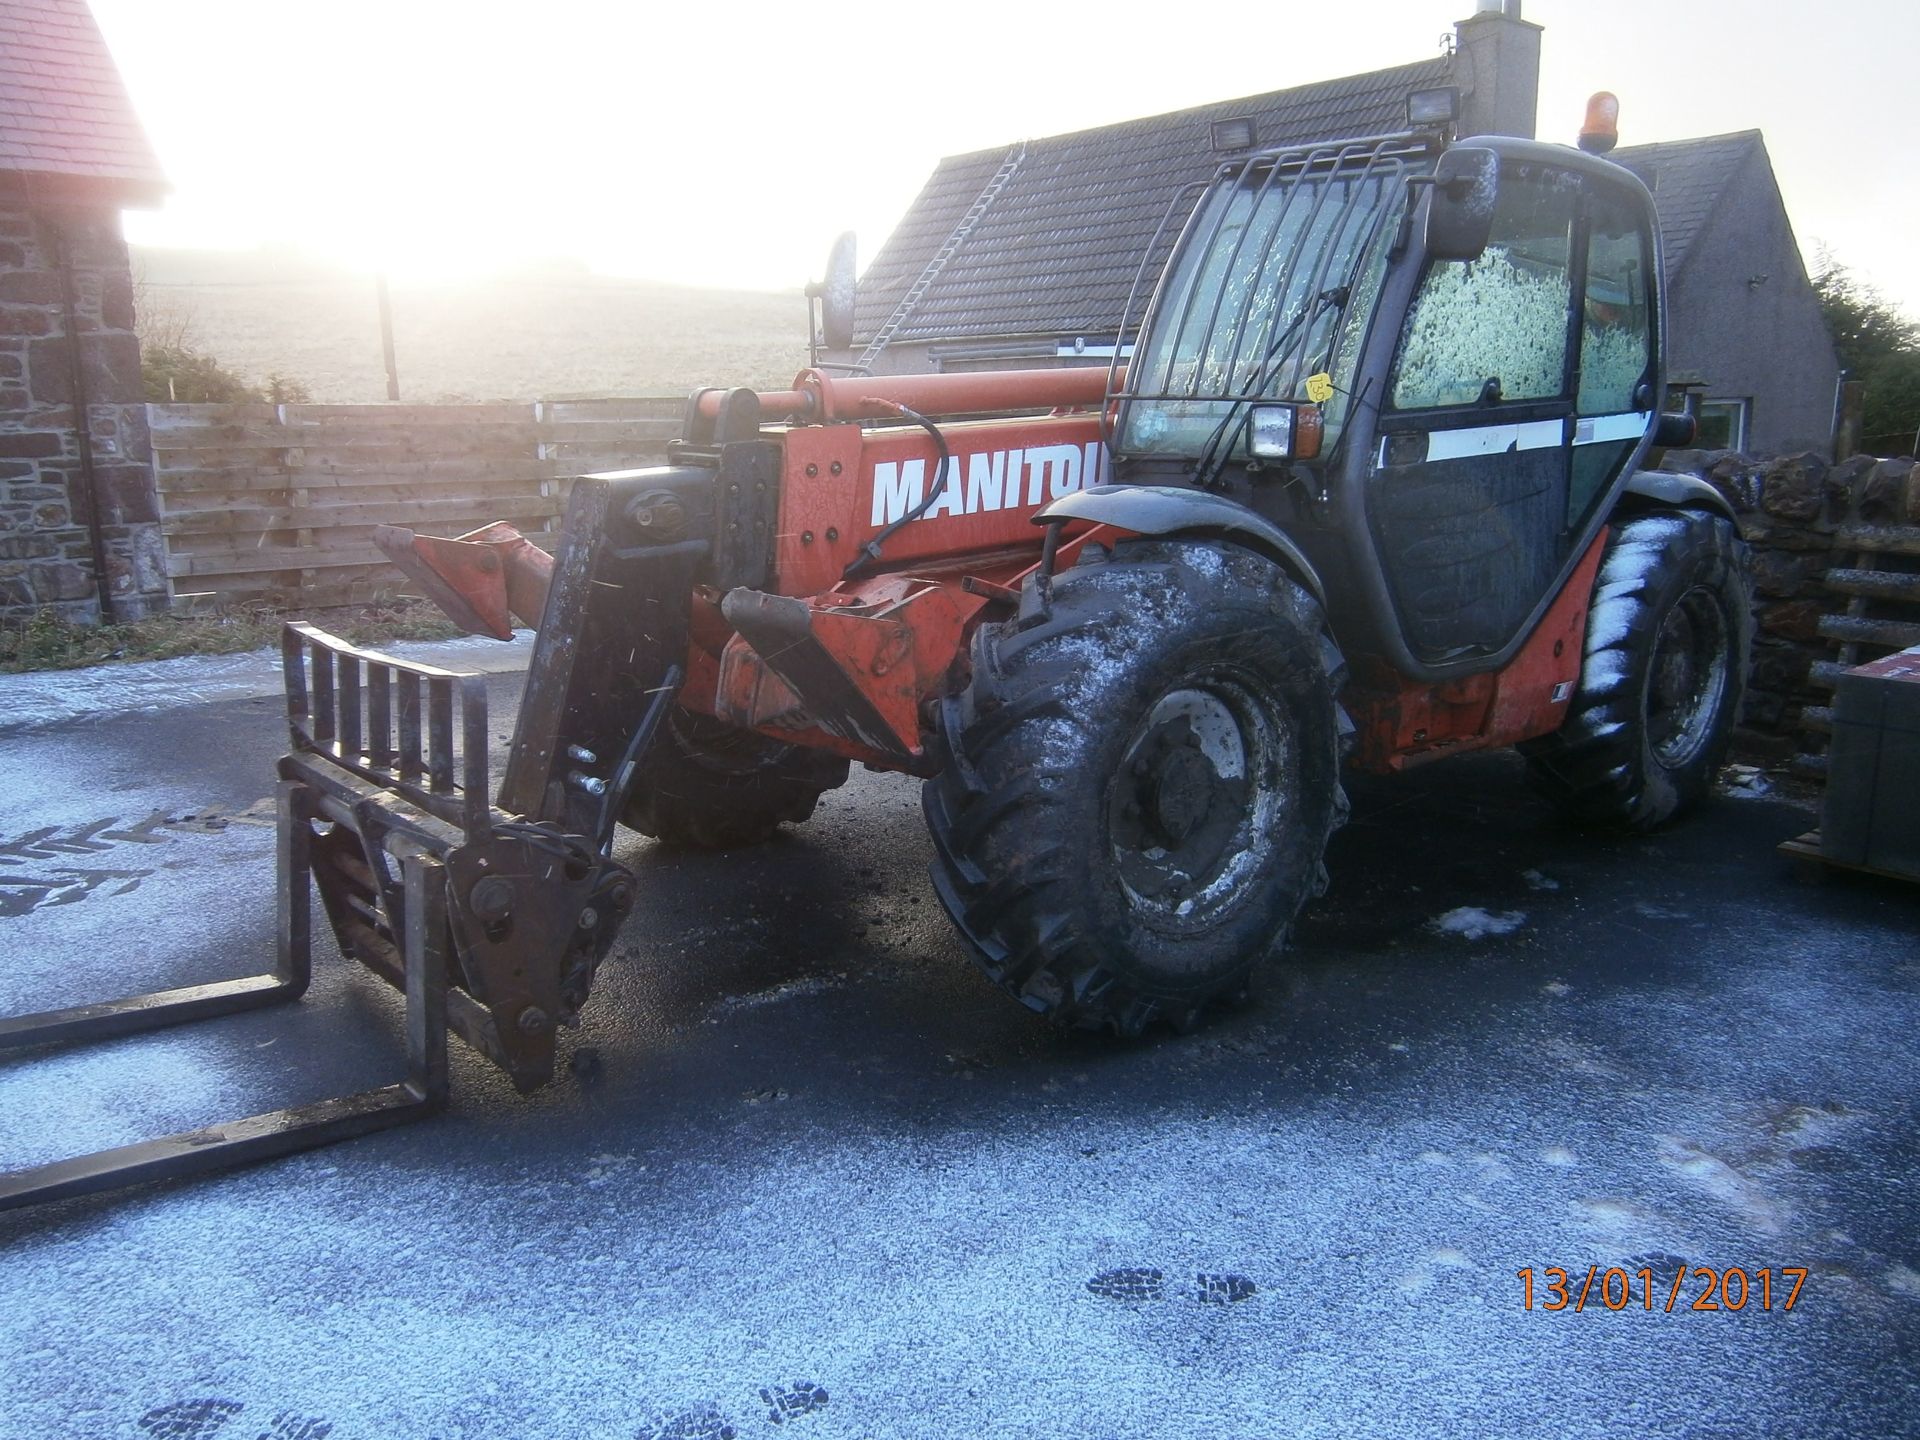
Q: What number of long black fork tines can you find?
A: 2